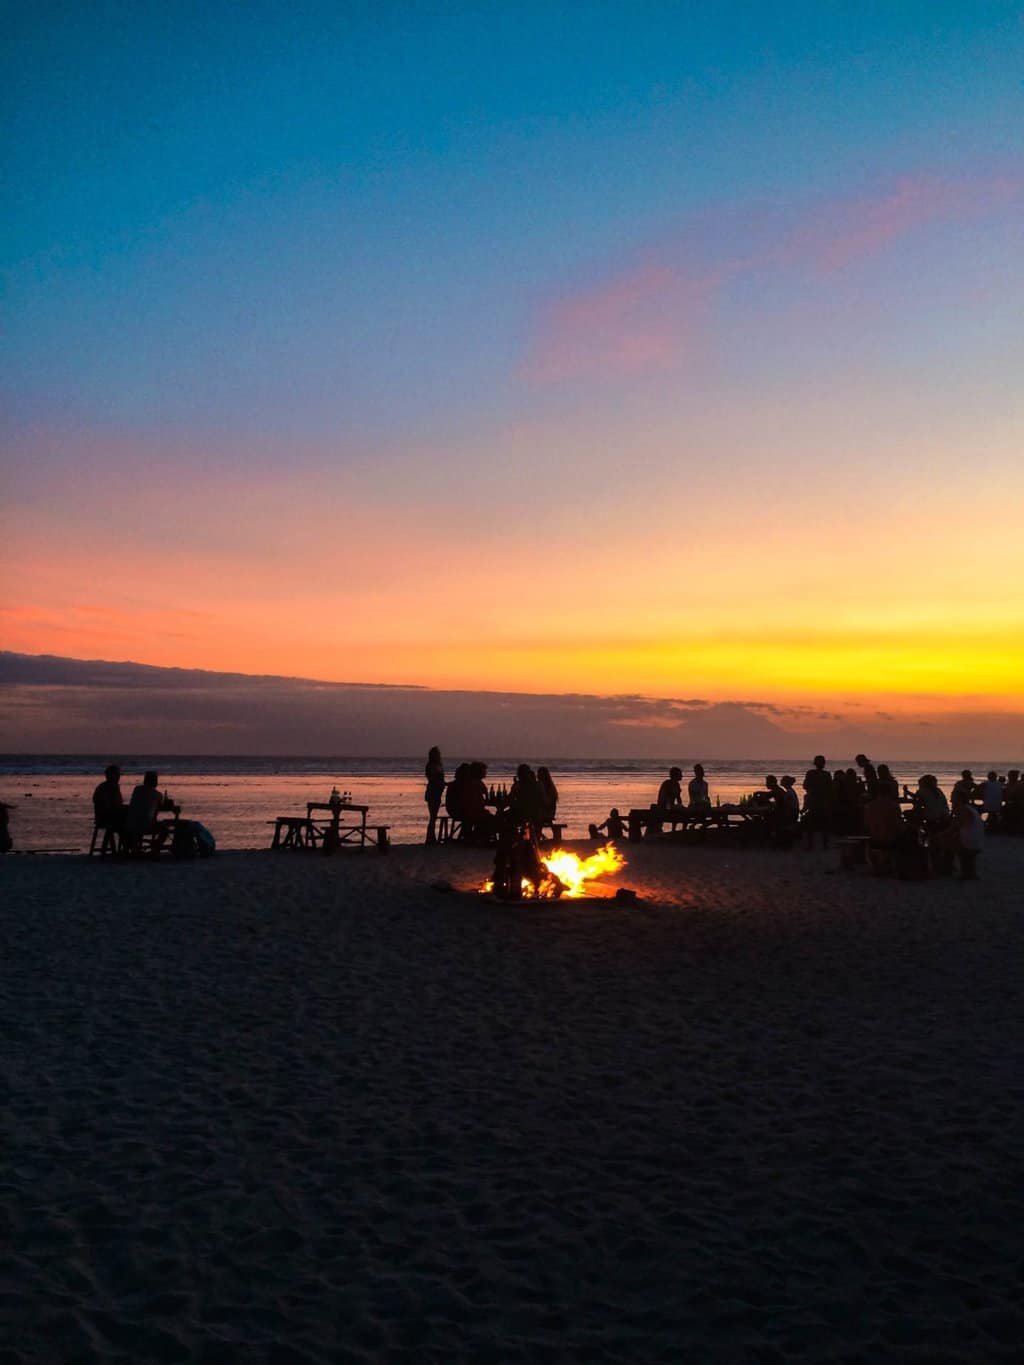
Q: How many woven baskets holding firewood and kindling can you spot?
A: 0